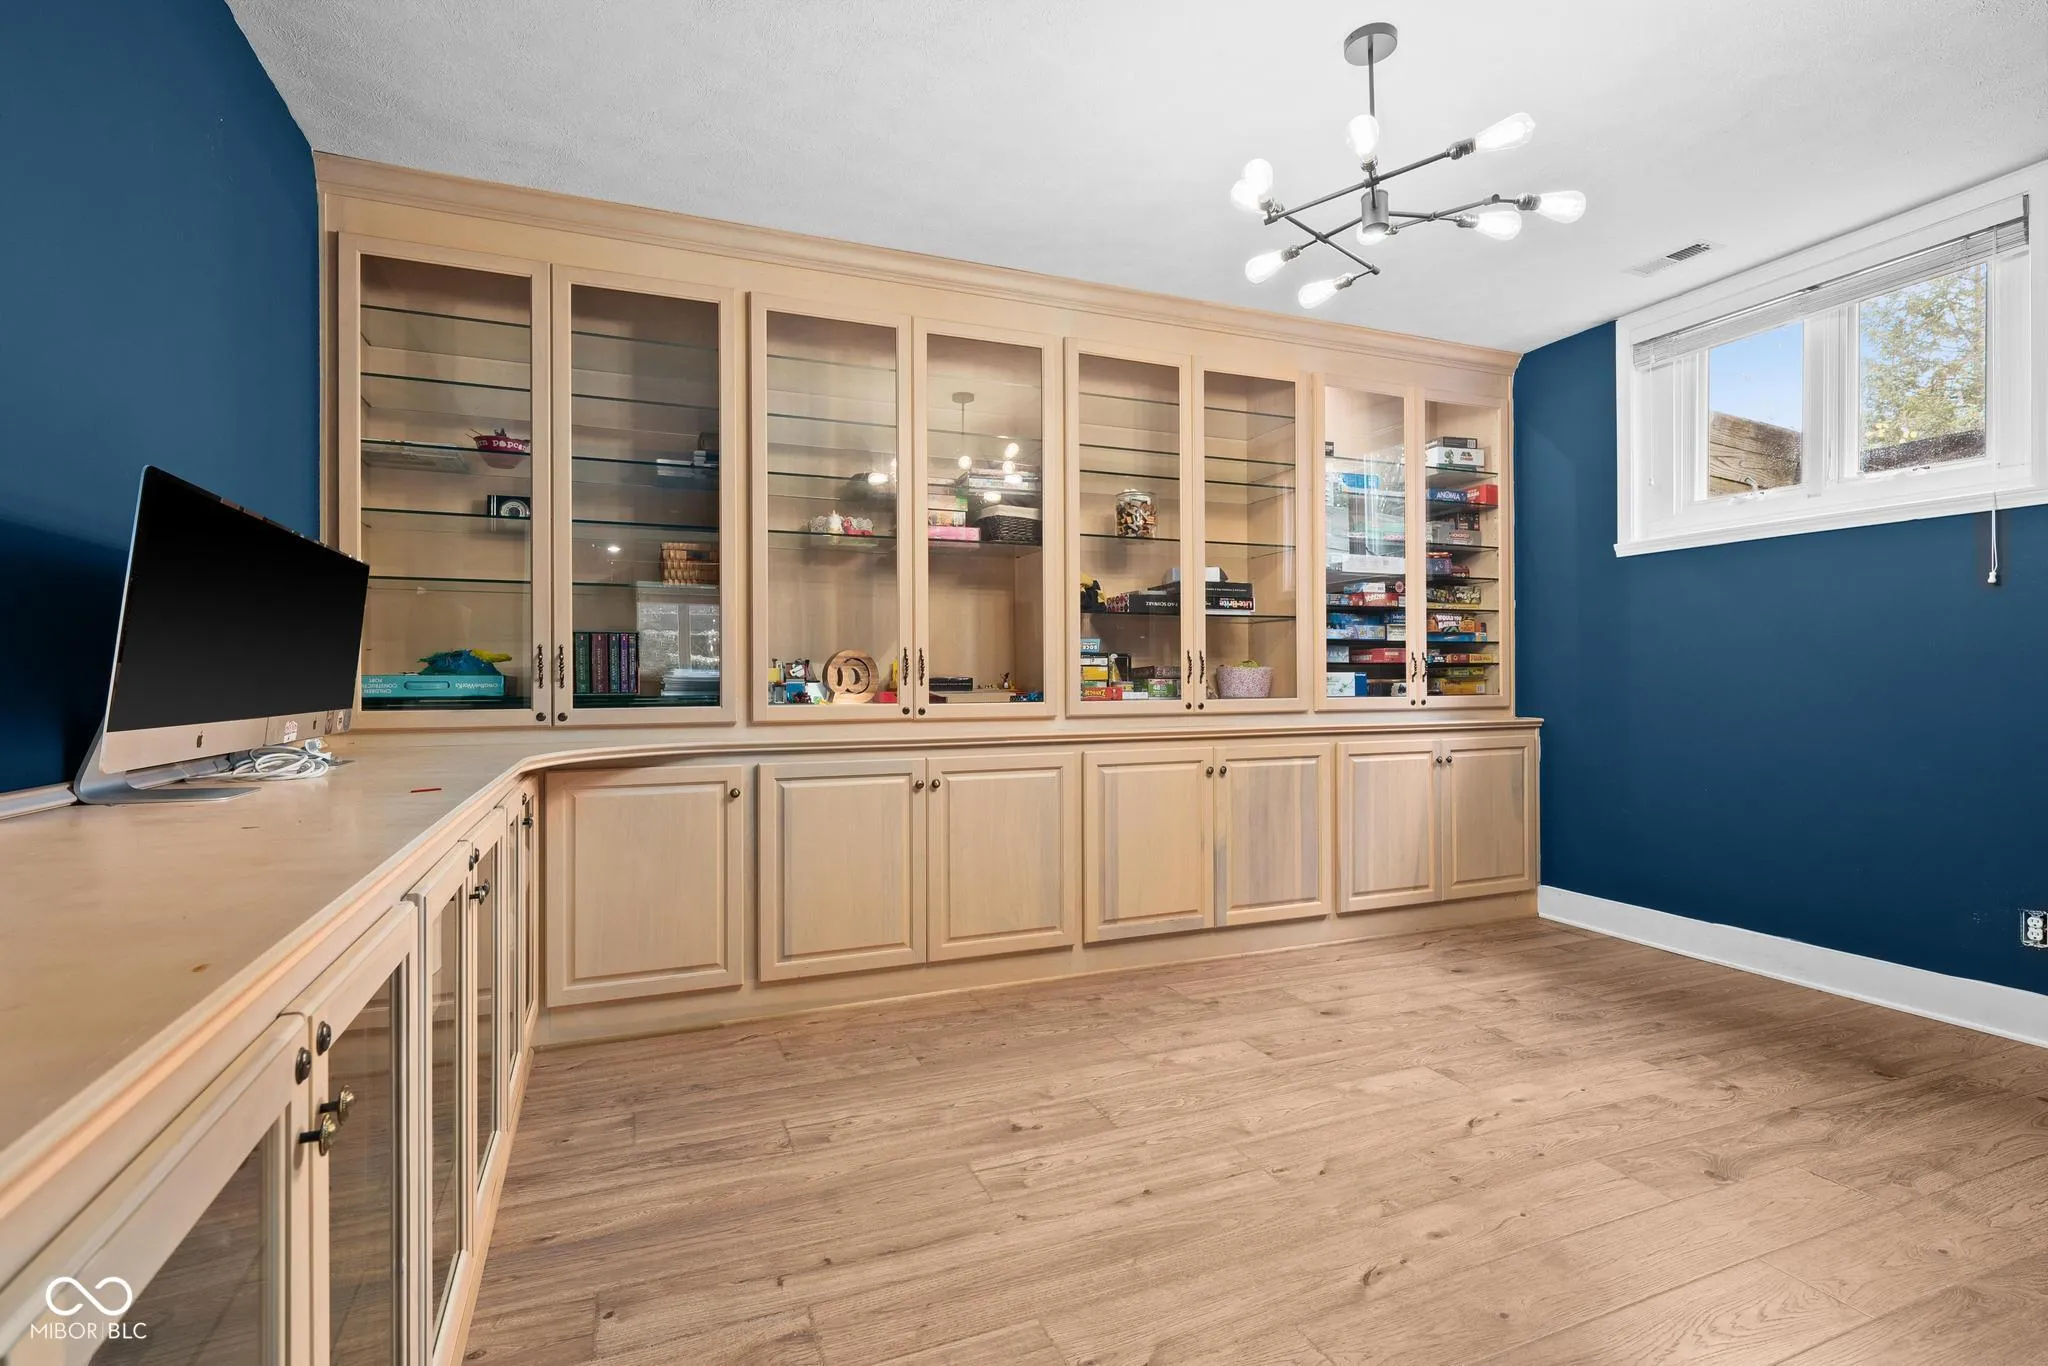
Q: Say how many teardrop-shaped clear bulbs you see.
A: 9